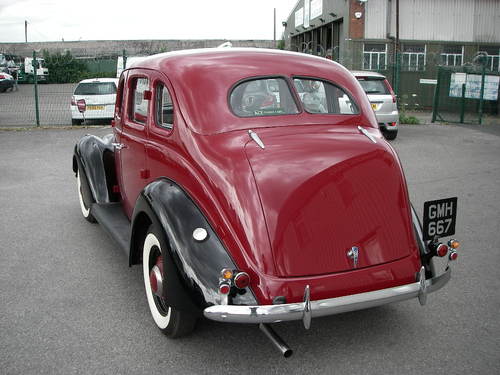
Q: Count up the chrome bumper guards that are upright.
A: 2